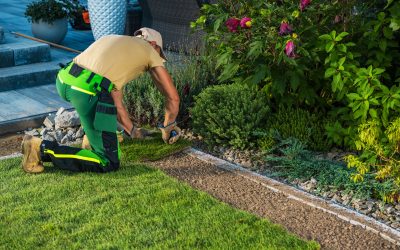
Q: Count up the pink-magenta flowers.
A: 5